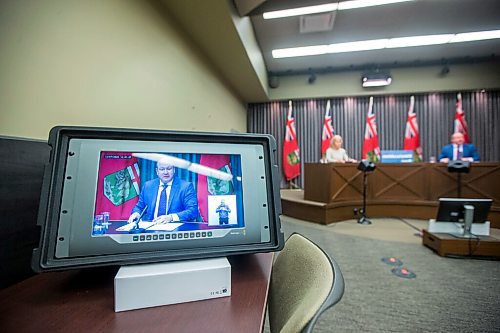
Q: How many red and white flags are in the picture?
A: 5